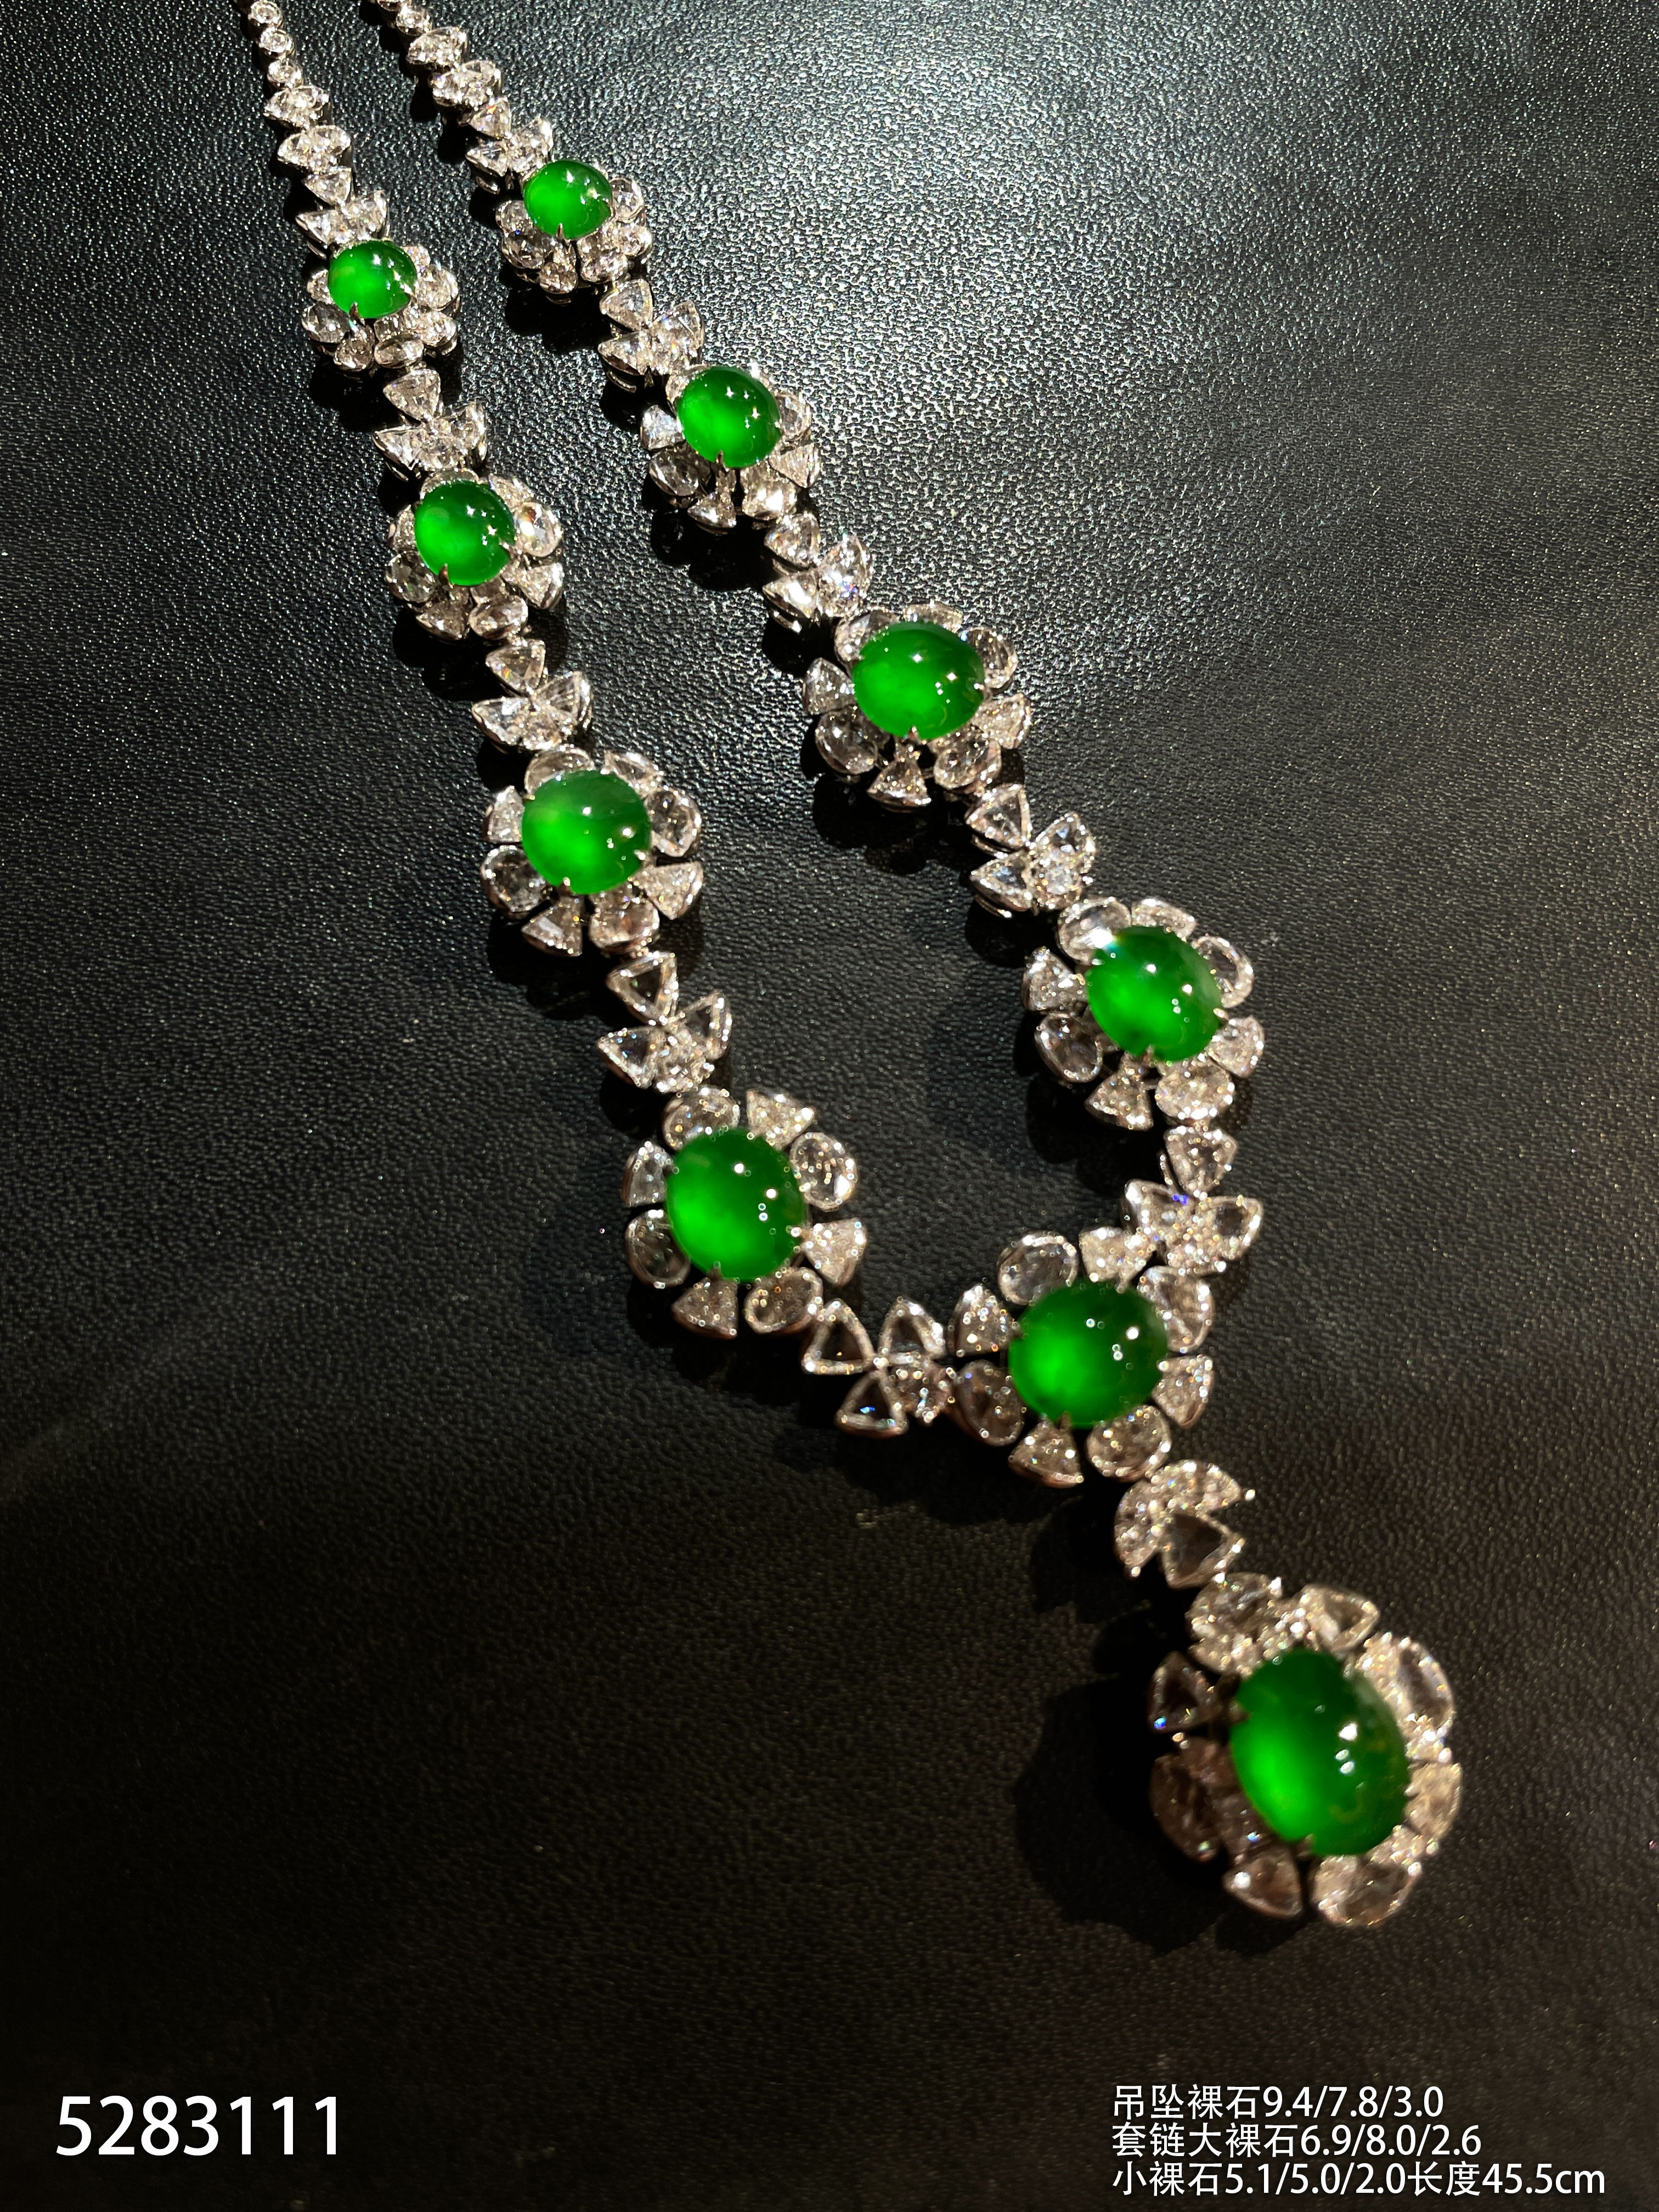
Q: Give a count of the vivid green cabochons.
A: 10